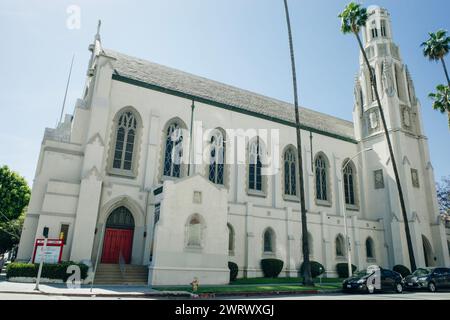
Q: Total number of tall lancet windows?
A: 7